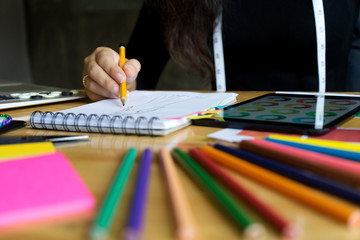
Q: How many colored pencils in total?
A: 11